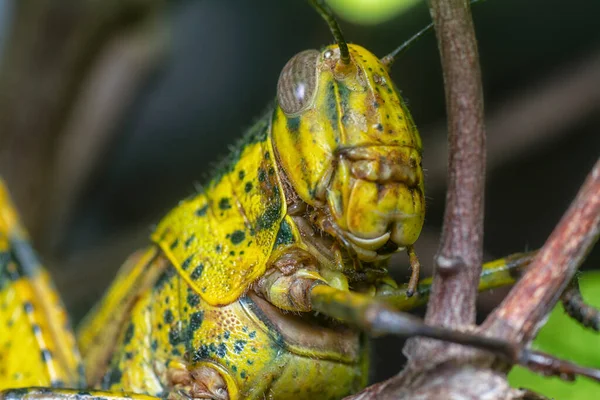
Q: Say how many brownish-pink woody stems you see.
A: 2